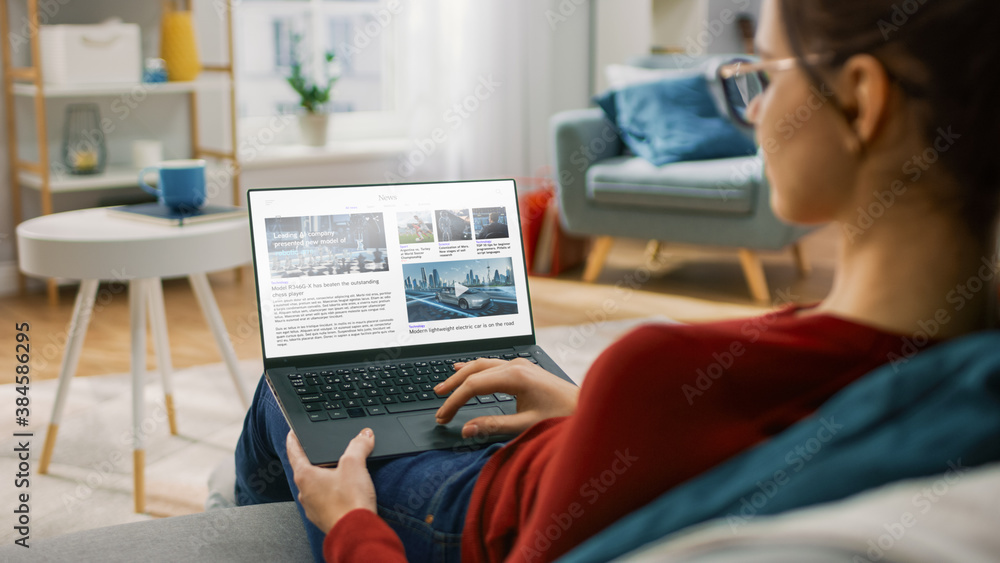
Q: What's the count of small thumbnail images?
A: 3